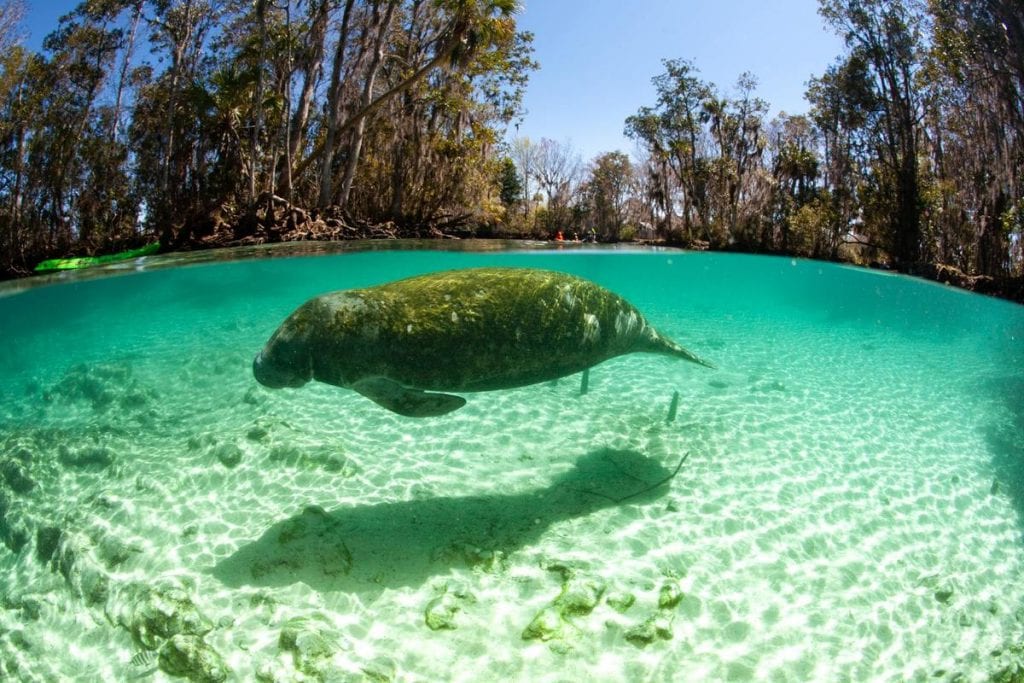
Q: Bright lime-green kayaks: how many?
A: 1